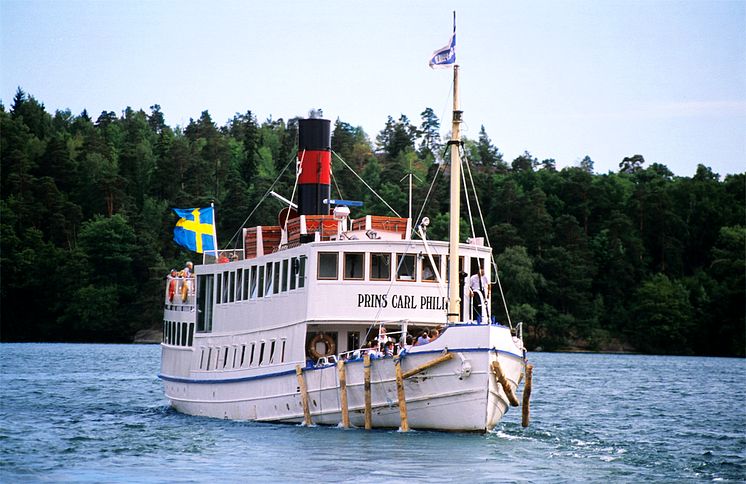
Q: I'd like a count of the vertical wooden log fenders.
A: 5